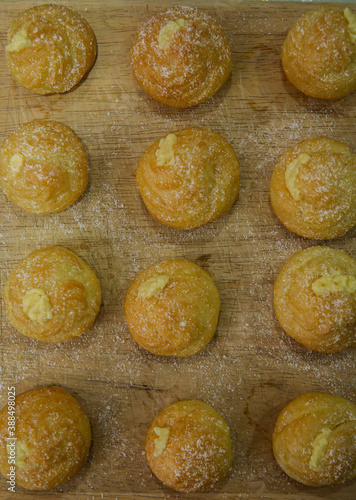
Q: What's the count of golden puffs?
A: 12